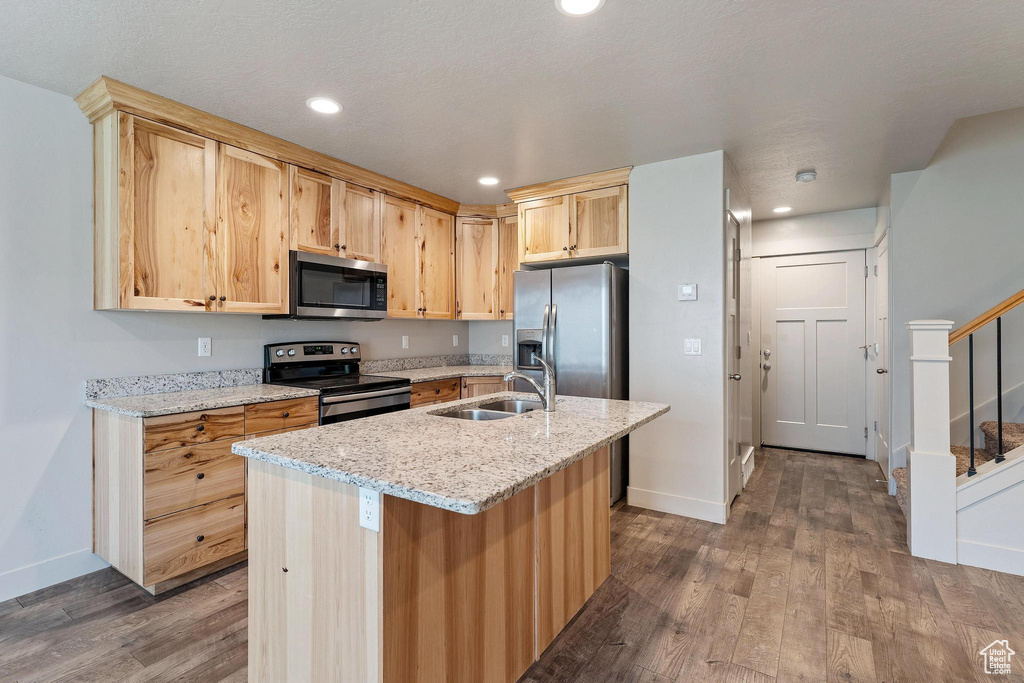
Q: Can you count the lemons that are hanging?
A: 0